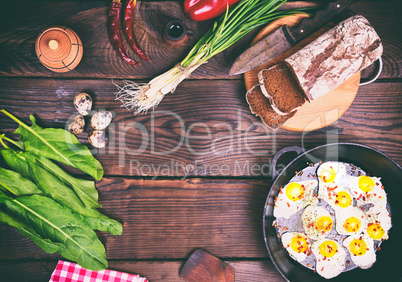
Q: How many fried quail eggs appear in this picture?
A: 10